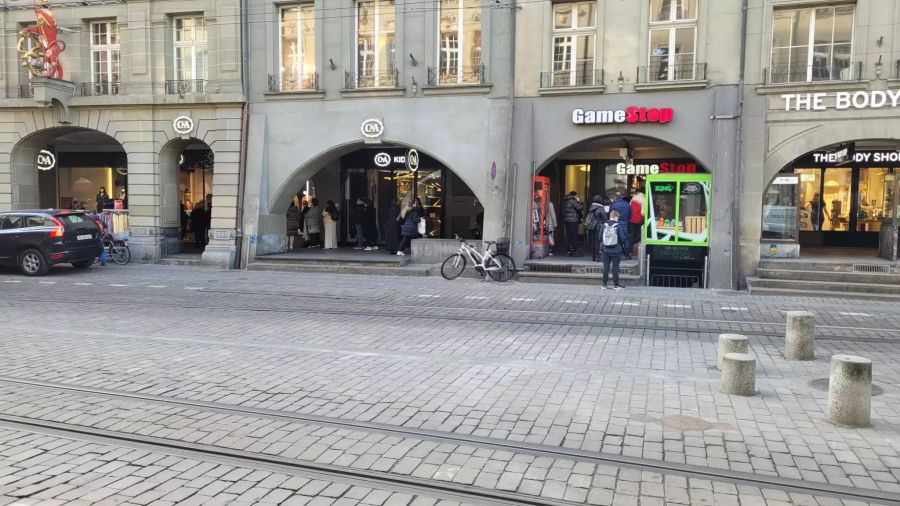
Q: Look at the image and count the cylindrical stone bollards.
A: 4